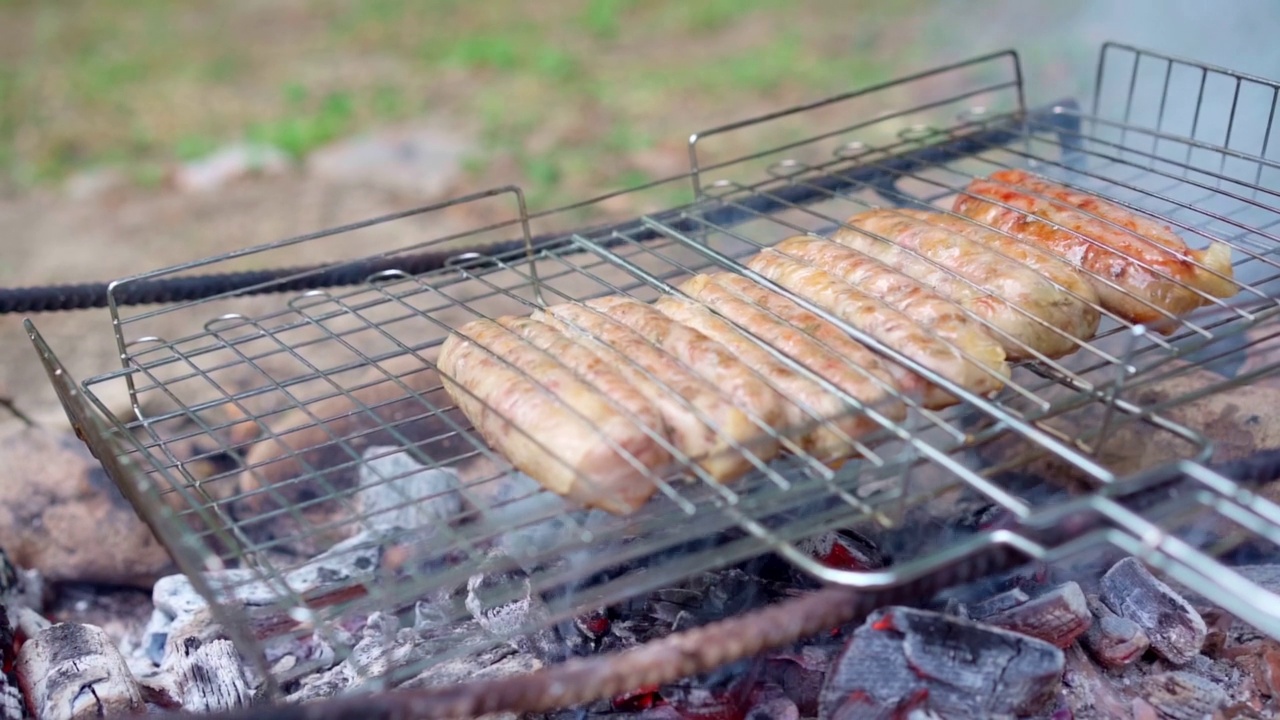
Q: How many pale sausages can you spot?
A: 5